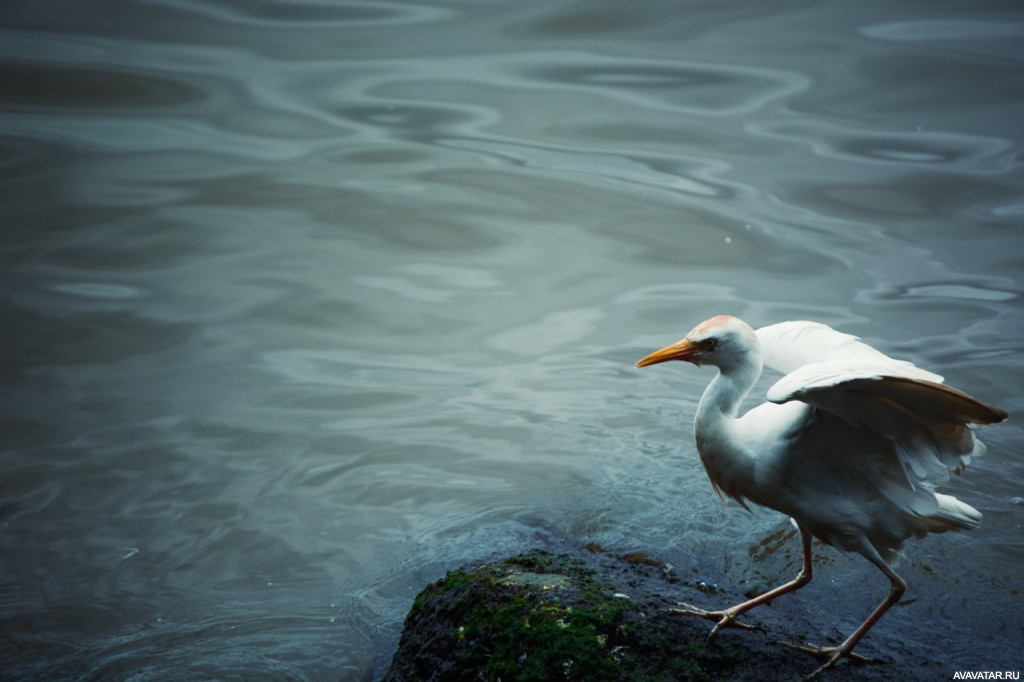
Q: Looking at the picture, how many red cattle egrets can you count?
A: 0